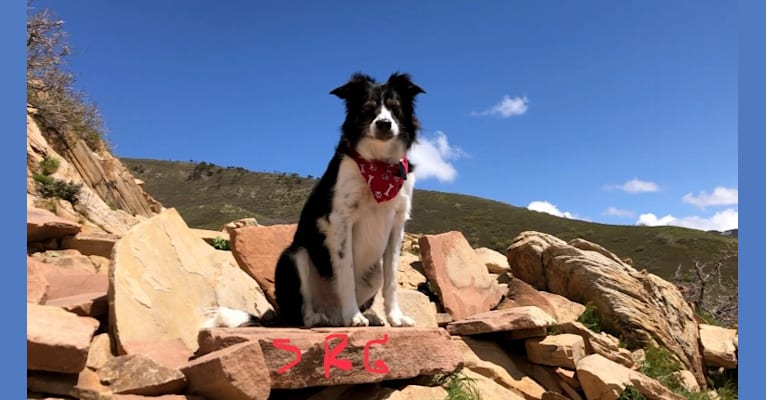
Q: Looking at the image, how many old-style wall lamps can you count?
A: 0